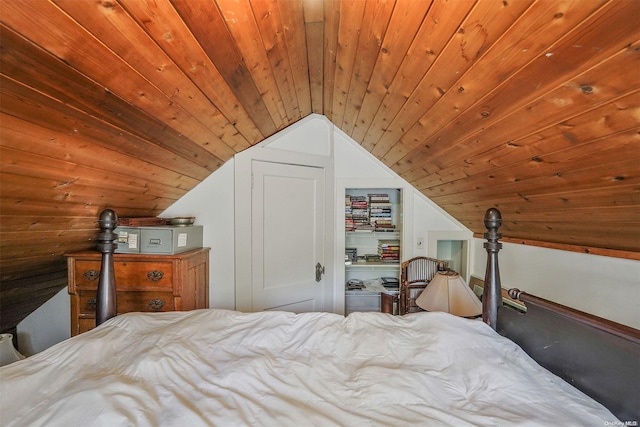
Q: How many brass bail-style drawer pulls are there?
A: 4